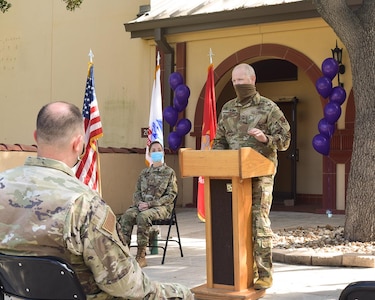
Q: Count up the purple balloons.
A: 12